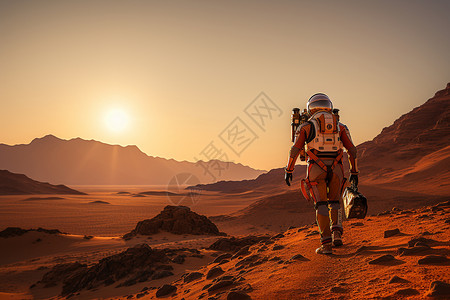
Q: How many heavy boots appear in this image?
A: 2